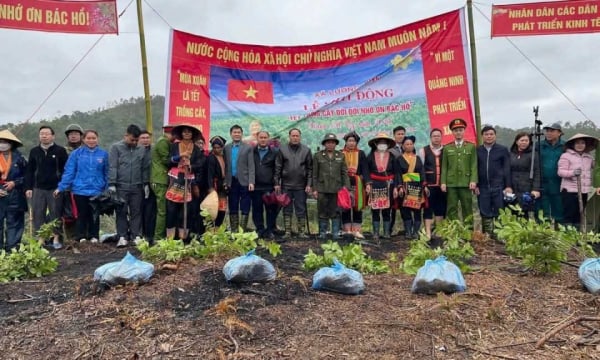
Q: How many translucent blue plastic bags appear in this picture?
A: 5